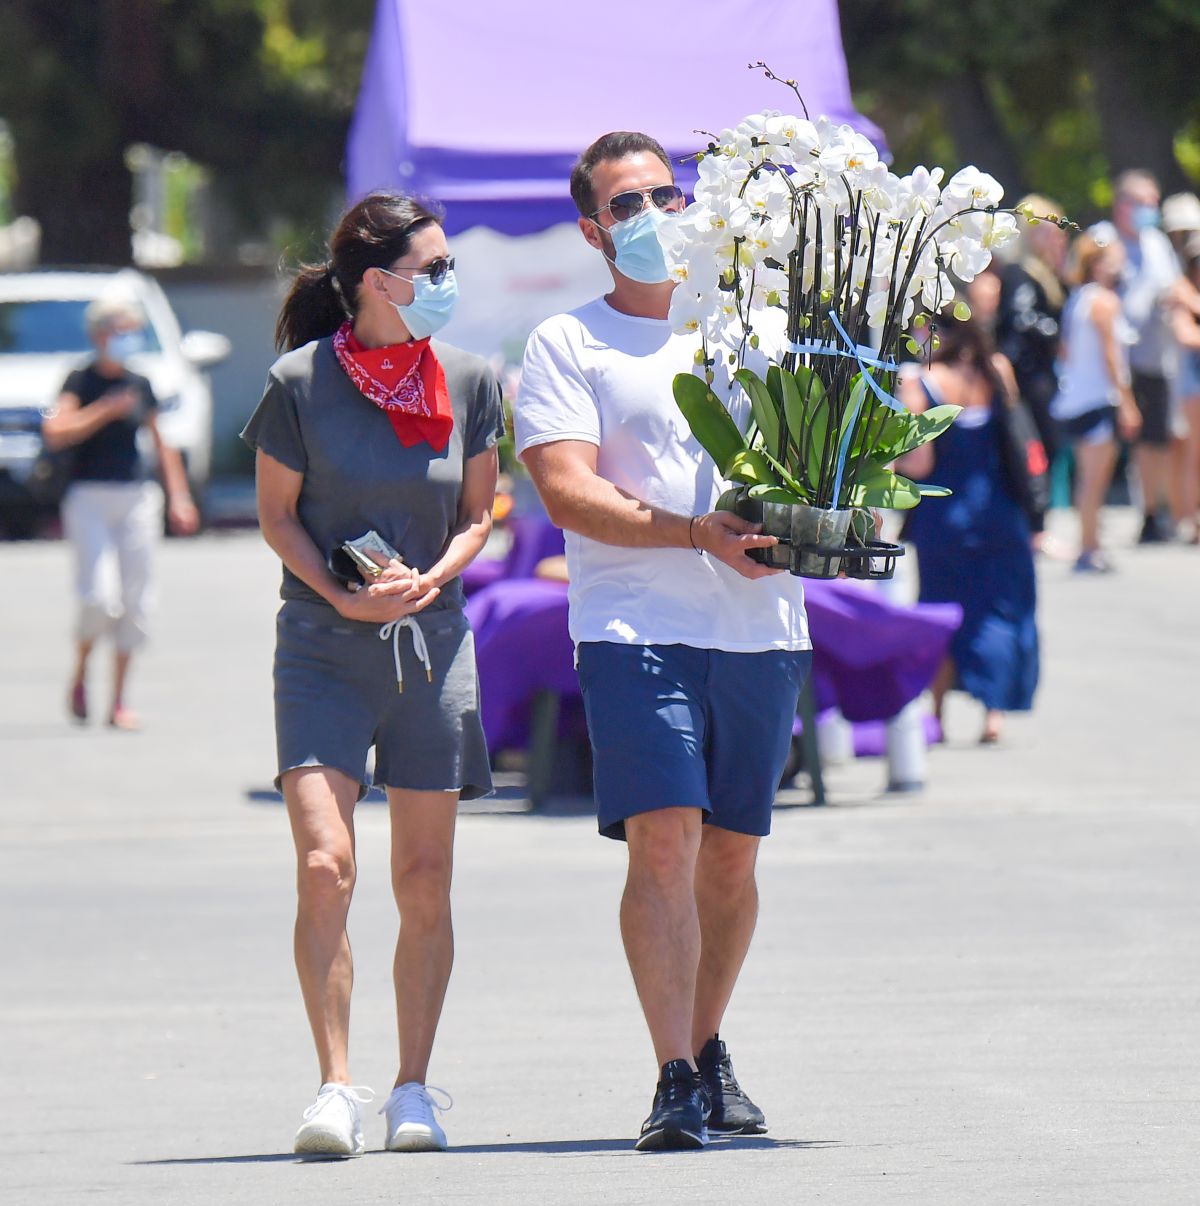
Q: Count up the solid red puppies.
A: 0